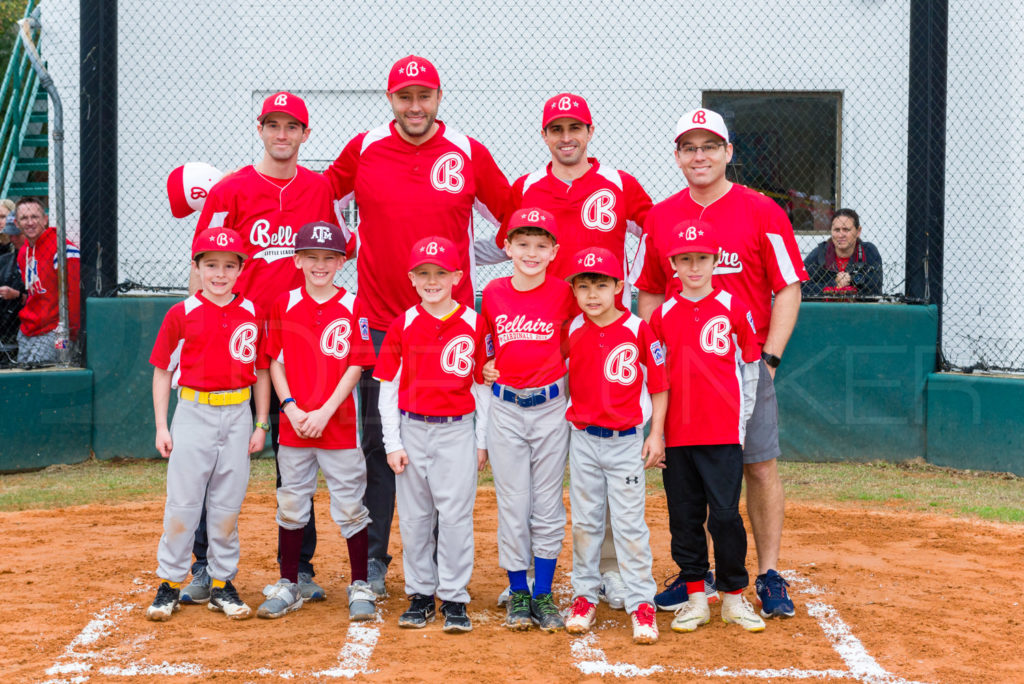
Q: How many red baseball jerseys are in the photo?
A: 10